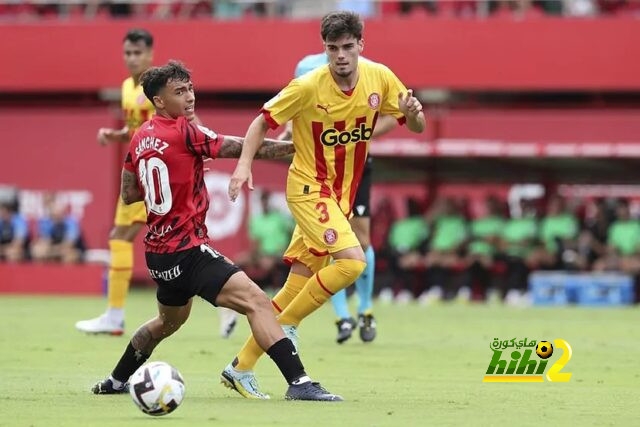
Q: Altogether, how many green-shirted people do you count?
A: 7